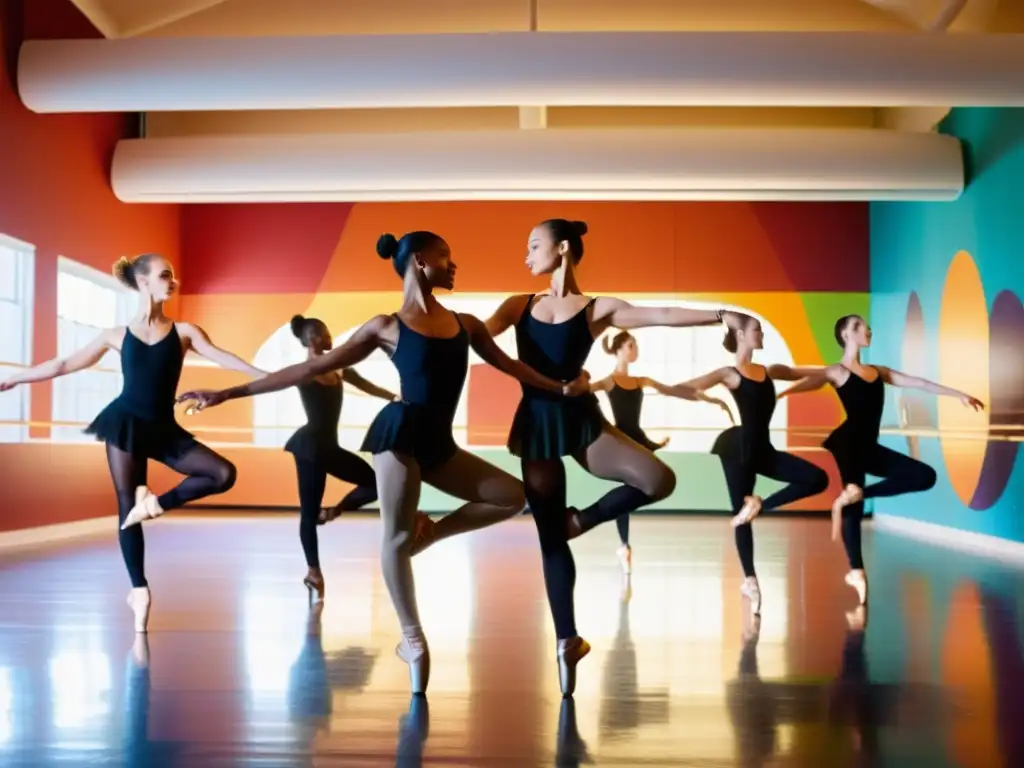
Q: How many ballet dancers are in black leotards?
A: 7